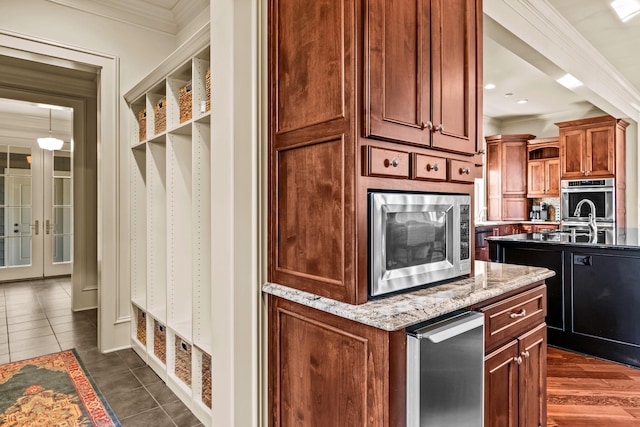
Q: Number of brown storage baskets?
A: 8